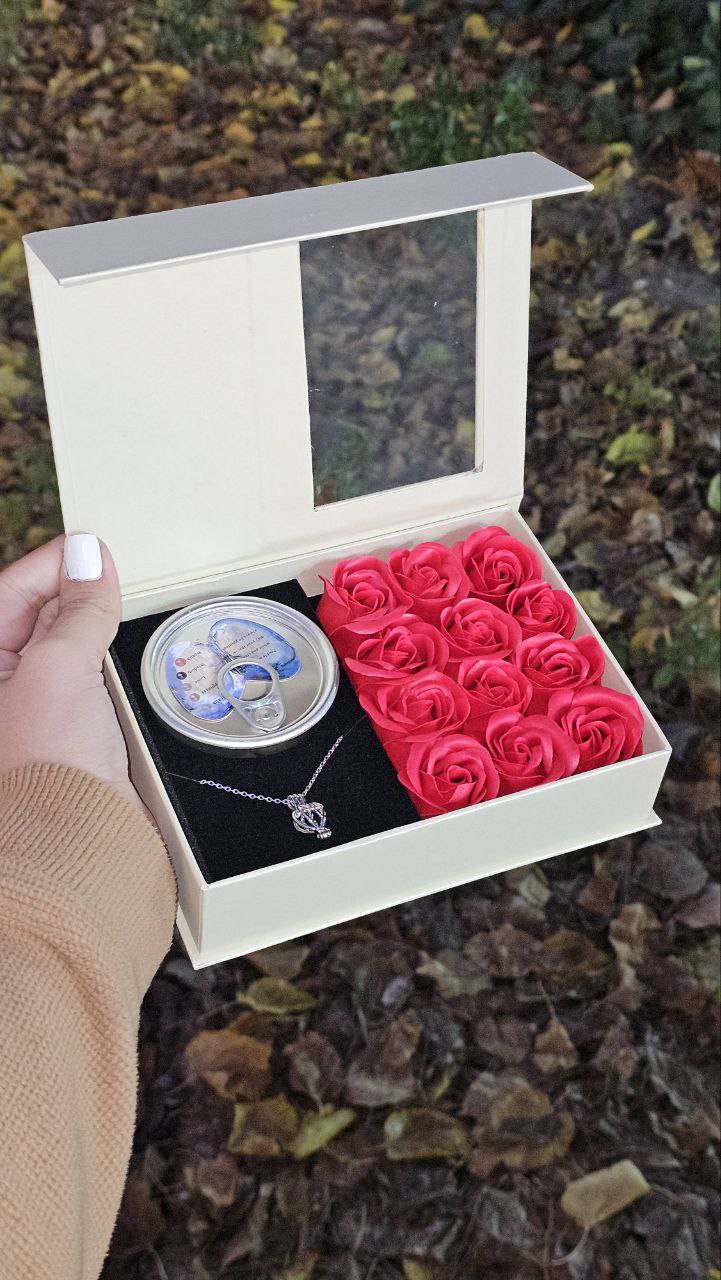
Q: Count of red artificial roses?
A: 12